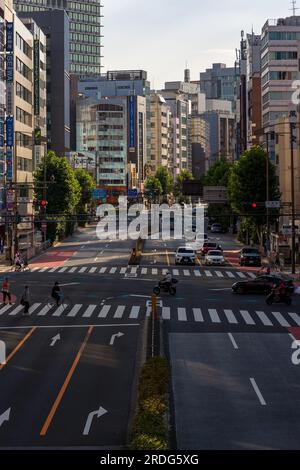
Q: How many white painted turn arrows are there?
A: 2